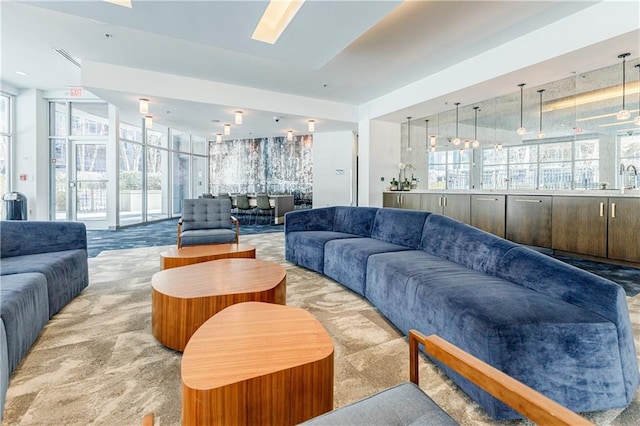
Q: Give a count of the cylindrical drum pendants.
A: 7